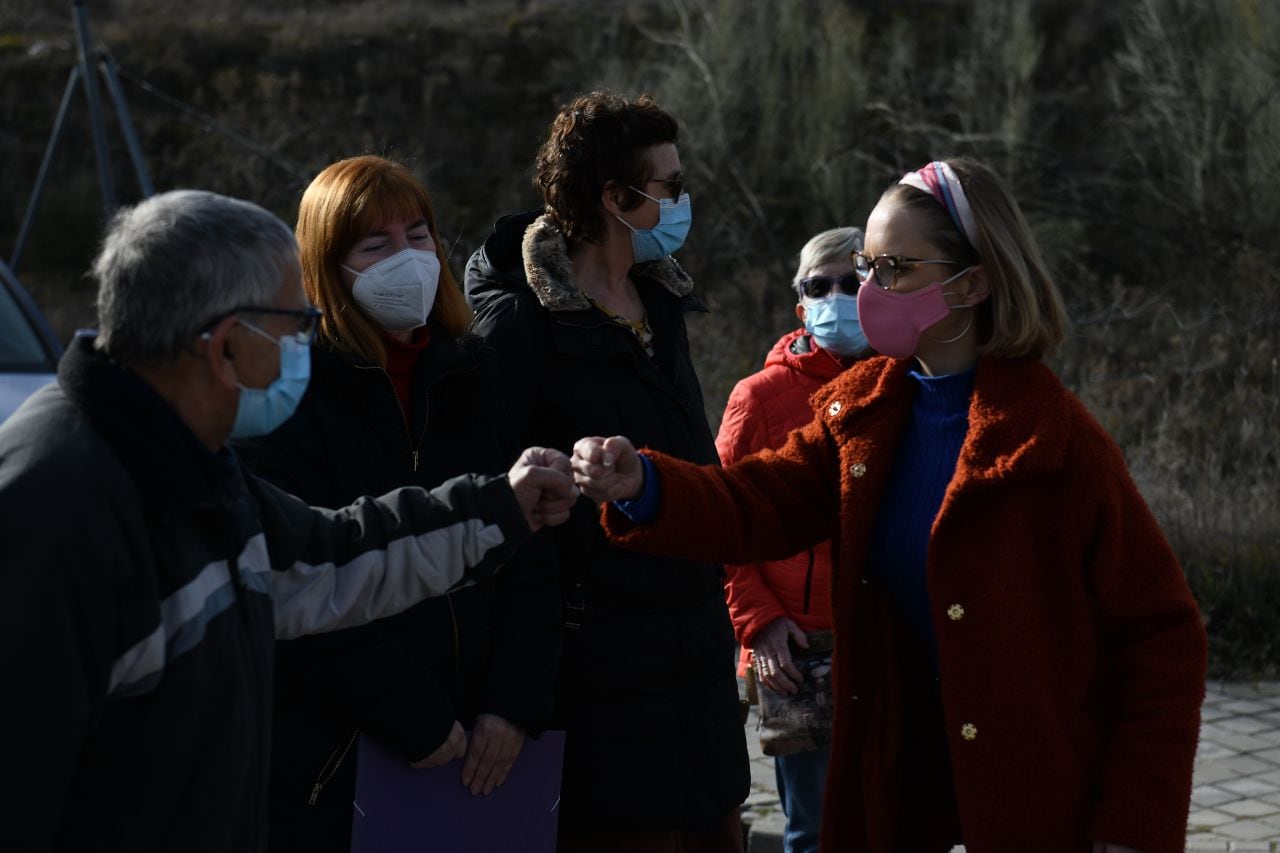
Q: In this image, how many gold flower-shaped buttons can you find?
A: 4